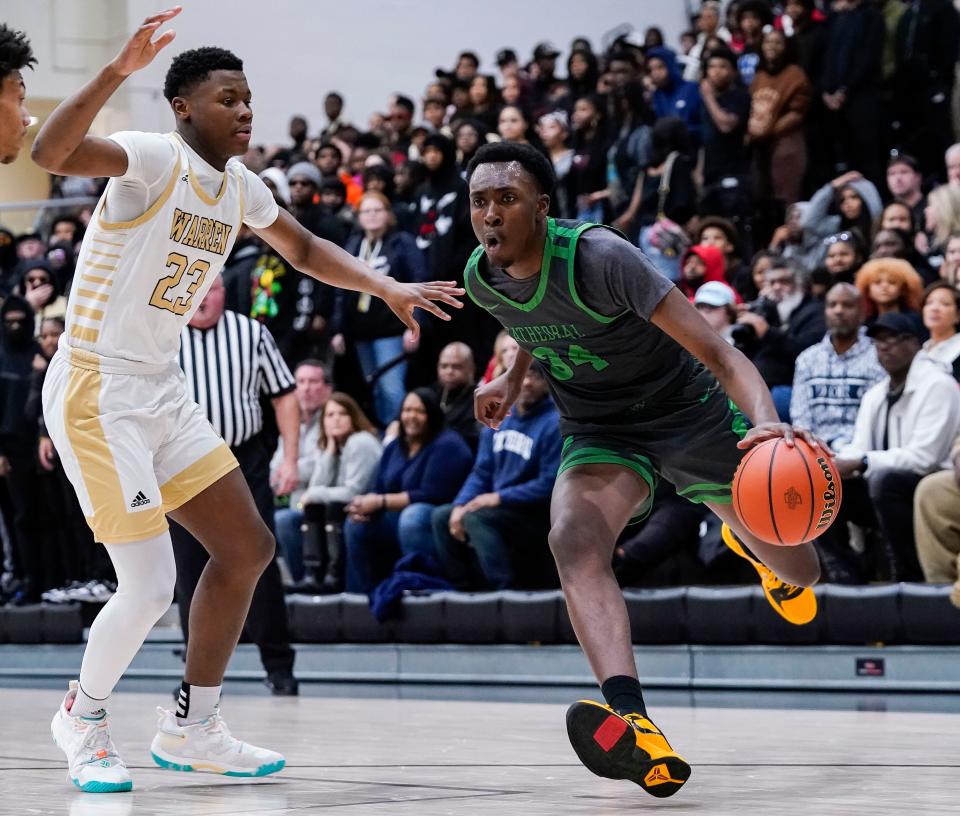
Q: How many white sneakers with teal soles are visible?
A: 2